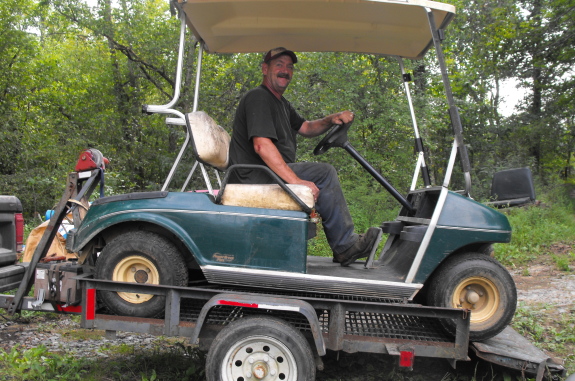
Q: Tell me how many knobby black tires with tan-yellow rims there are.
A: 2